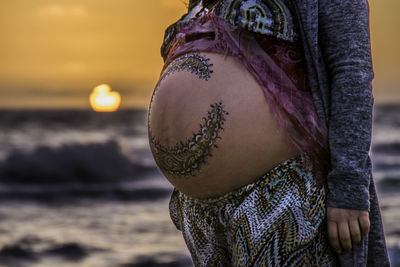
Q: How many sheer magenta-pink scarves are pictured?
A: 1